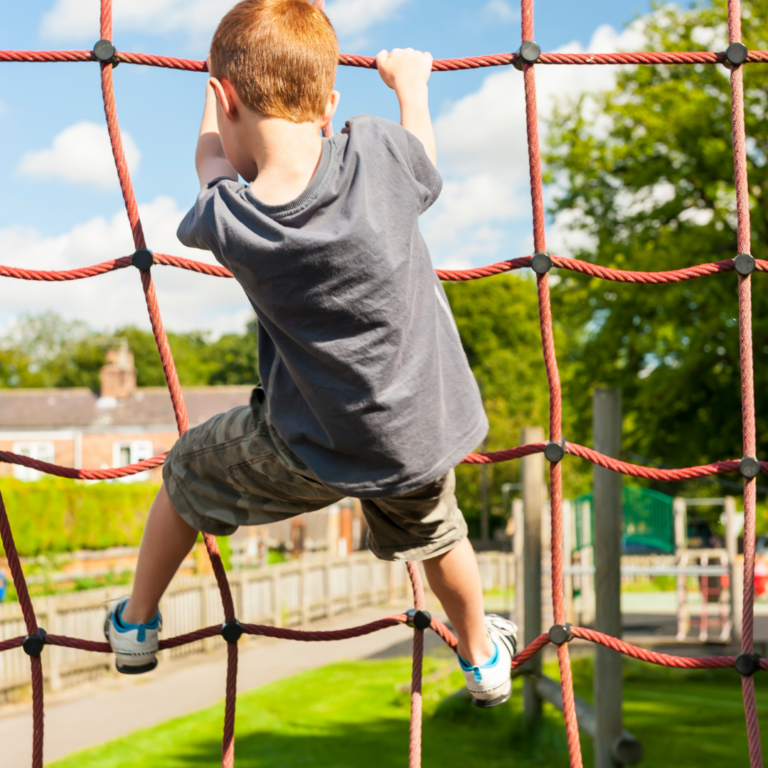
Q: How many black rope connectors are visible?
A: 13